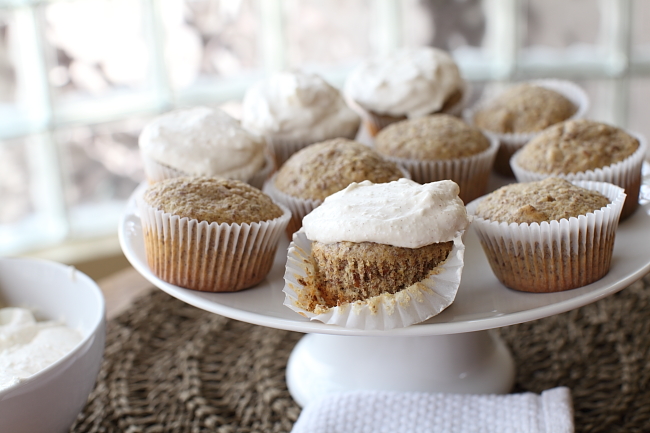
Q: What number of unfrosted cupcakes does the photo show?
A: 6